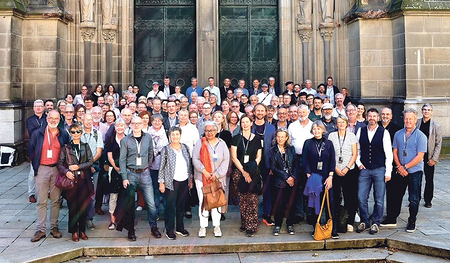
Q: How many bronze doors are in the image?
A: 2